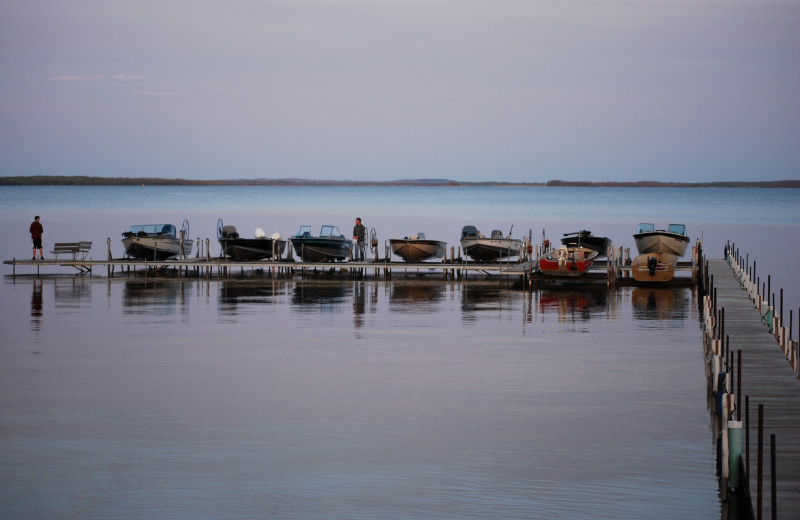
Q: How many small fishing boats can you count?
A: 9